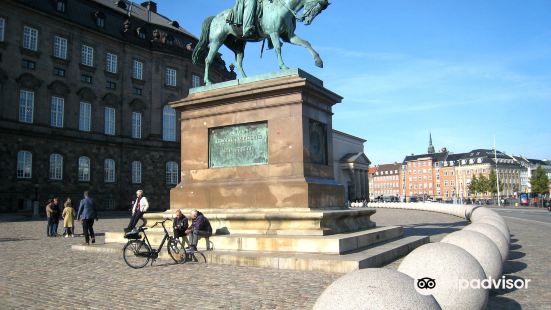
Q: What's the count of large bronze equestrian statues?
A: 1